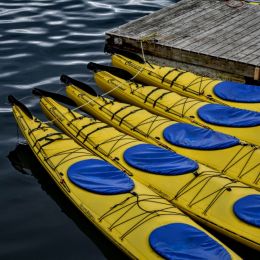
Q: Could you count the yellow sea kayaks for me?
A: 5